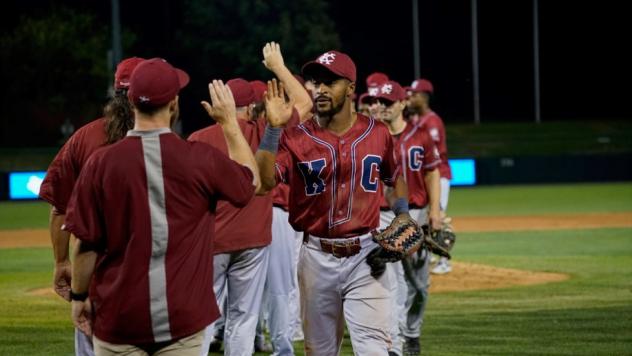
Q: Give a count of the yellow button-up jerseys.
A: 0